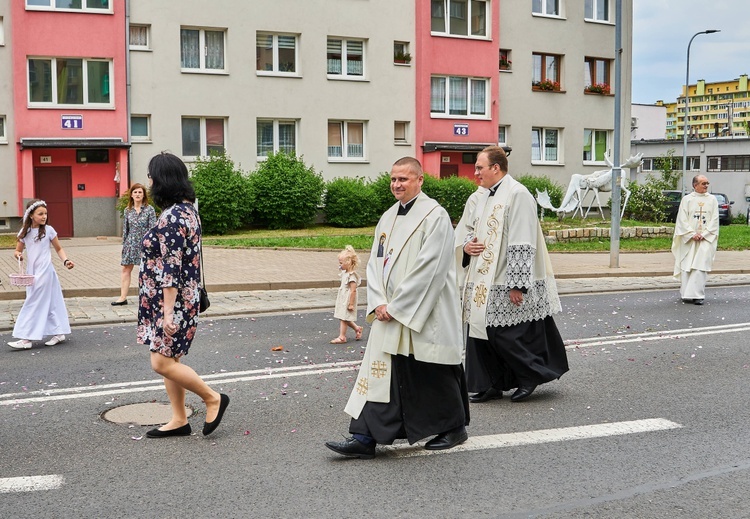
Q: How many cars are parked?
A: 2